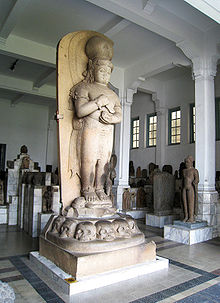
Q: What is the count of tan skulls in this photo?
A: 6